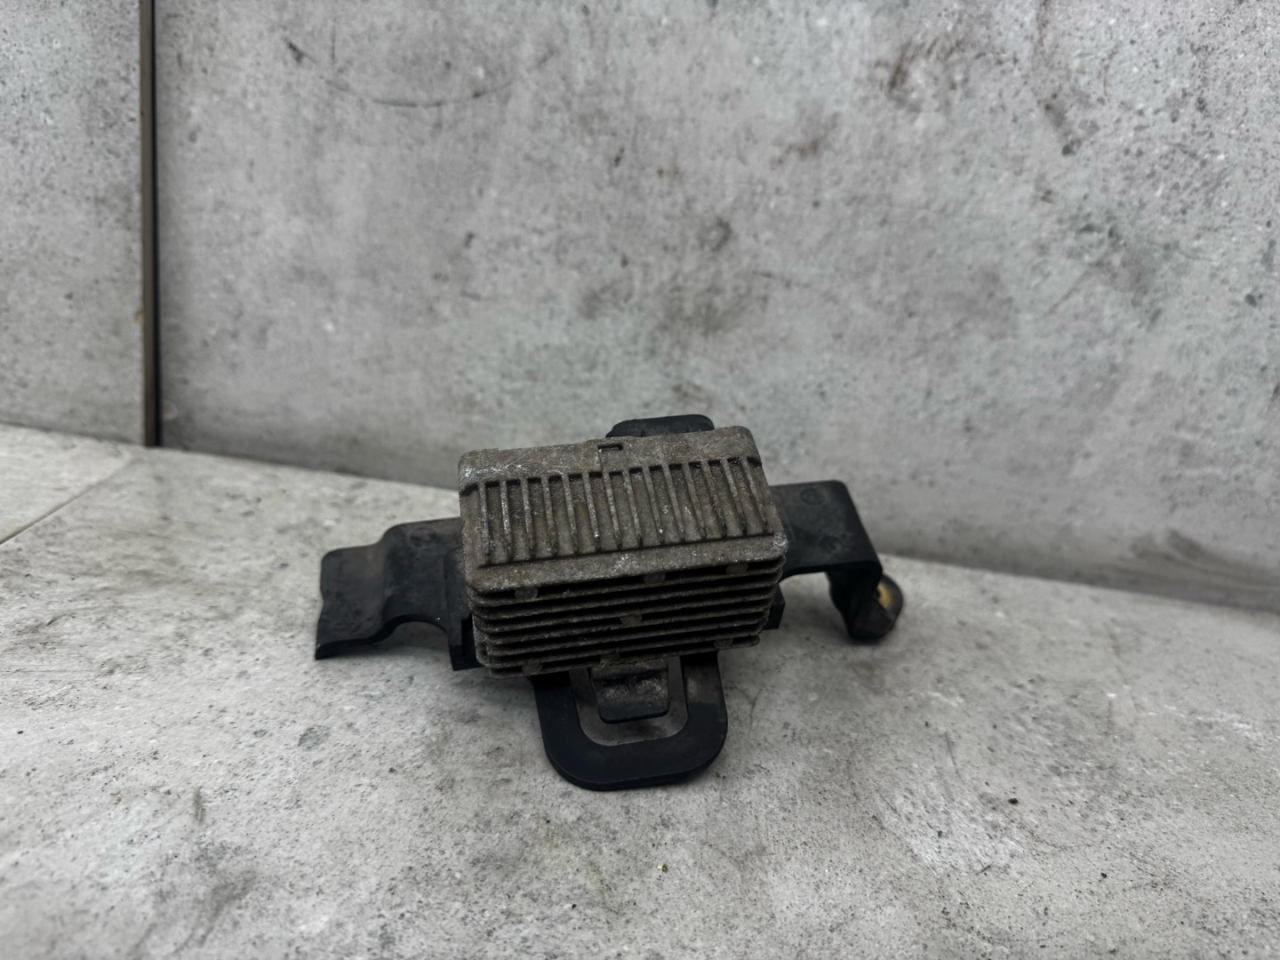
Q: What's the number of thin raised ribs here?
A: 14